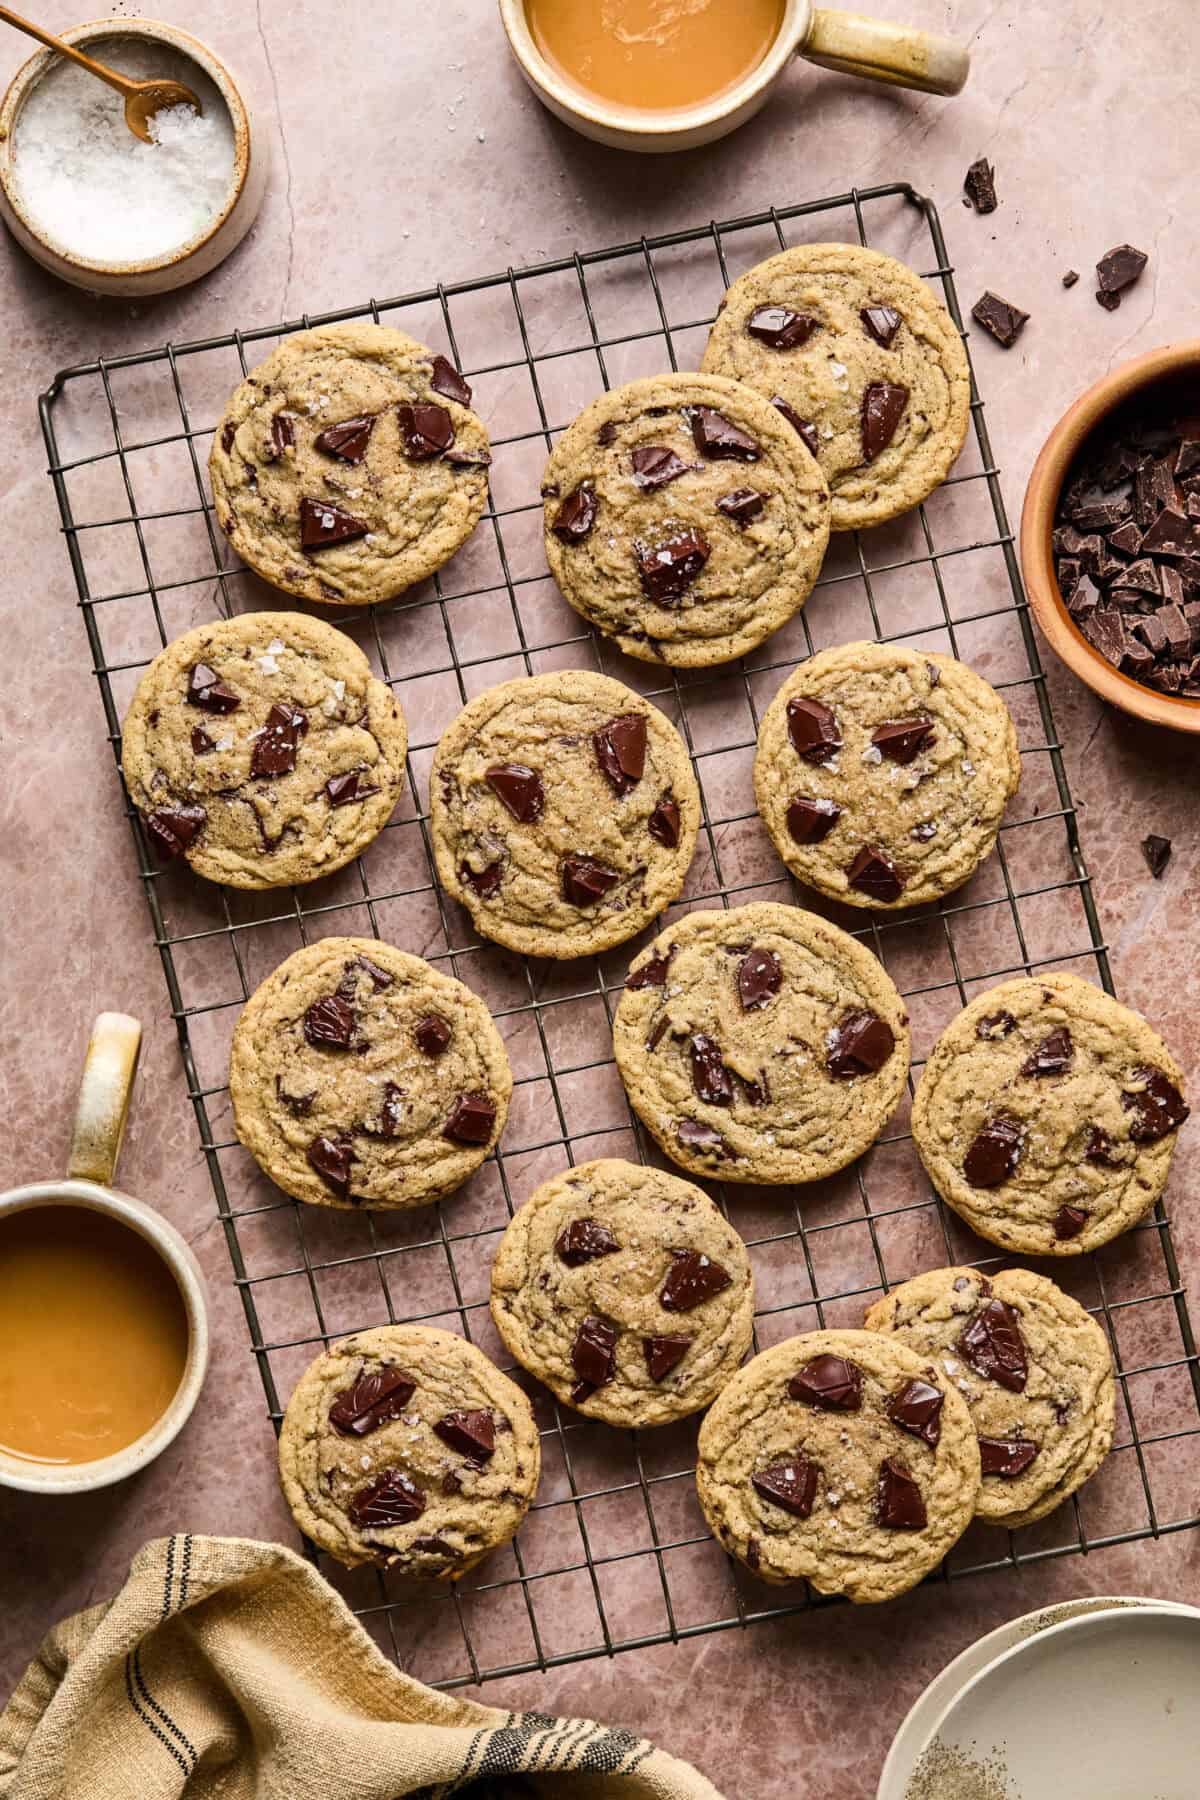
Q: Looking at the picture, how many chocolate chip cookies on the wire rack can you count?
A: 13